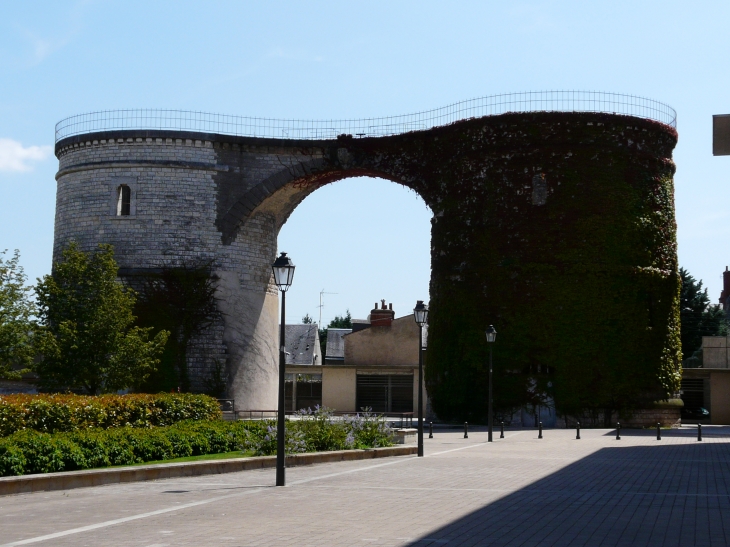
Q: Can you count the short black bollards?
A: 8